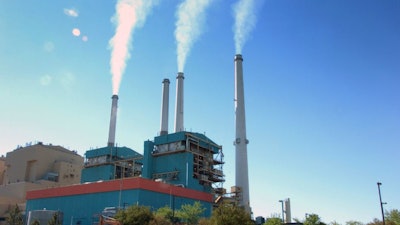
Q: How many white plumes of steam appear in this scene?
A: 3